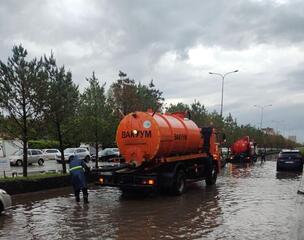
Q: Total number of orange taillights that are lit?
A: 2